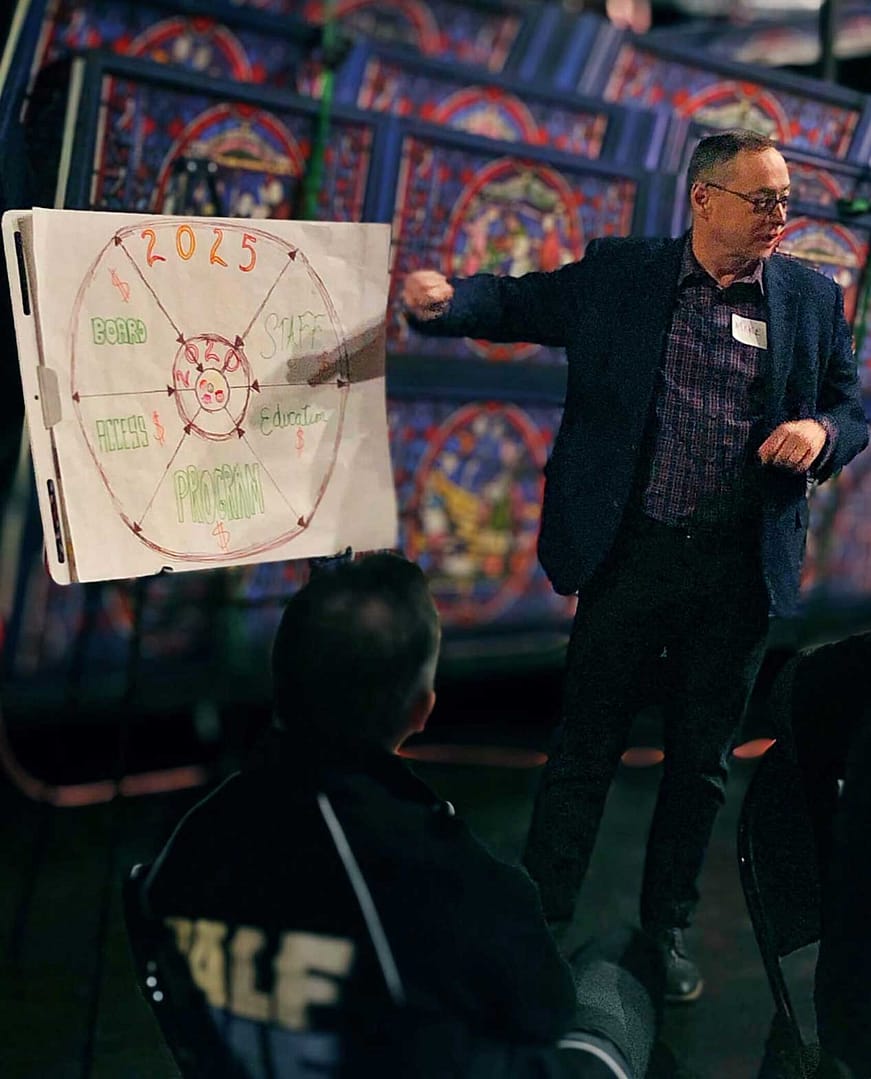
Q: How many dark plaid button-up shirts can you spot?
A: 1